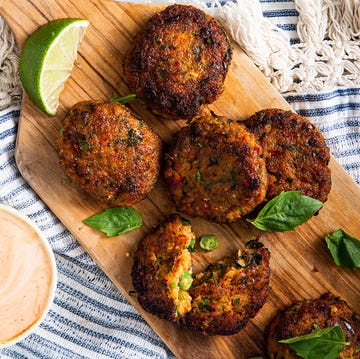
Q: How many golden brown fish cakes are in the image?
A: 6